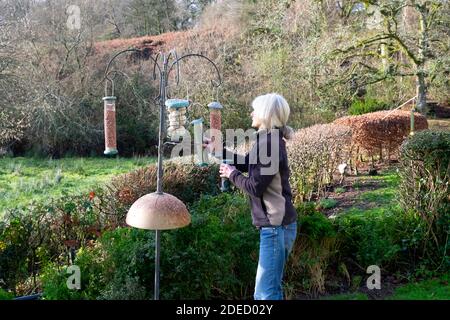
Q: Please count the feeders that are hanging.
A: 4